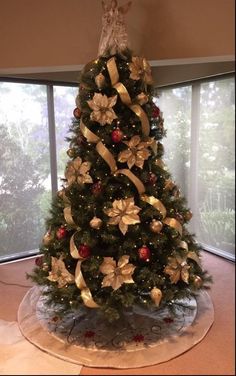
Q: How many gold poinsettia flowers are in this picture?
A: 8